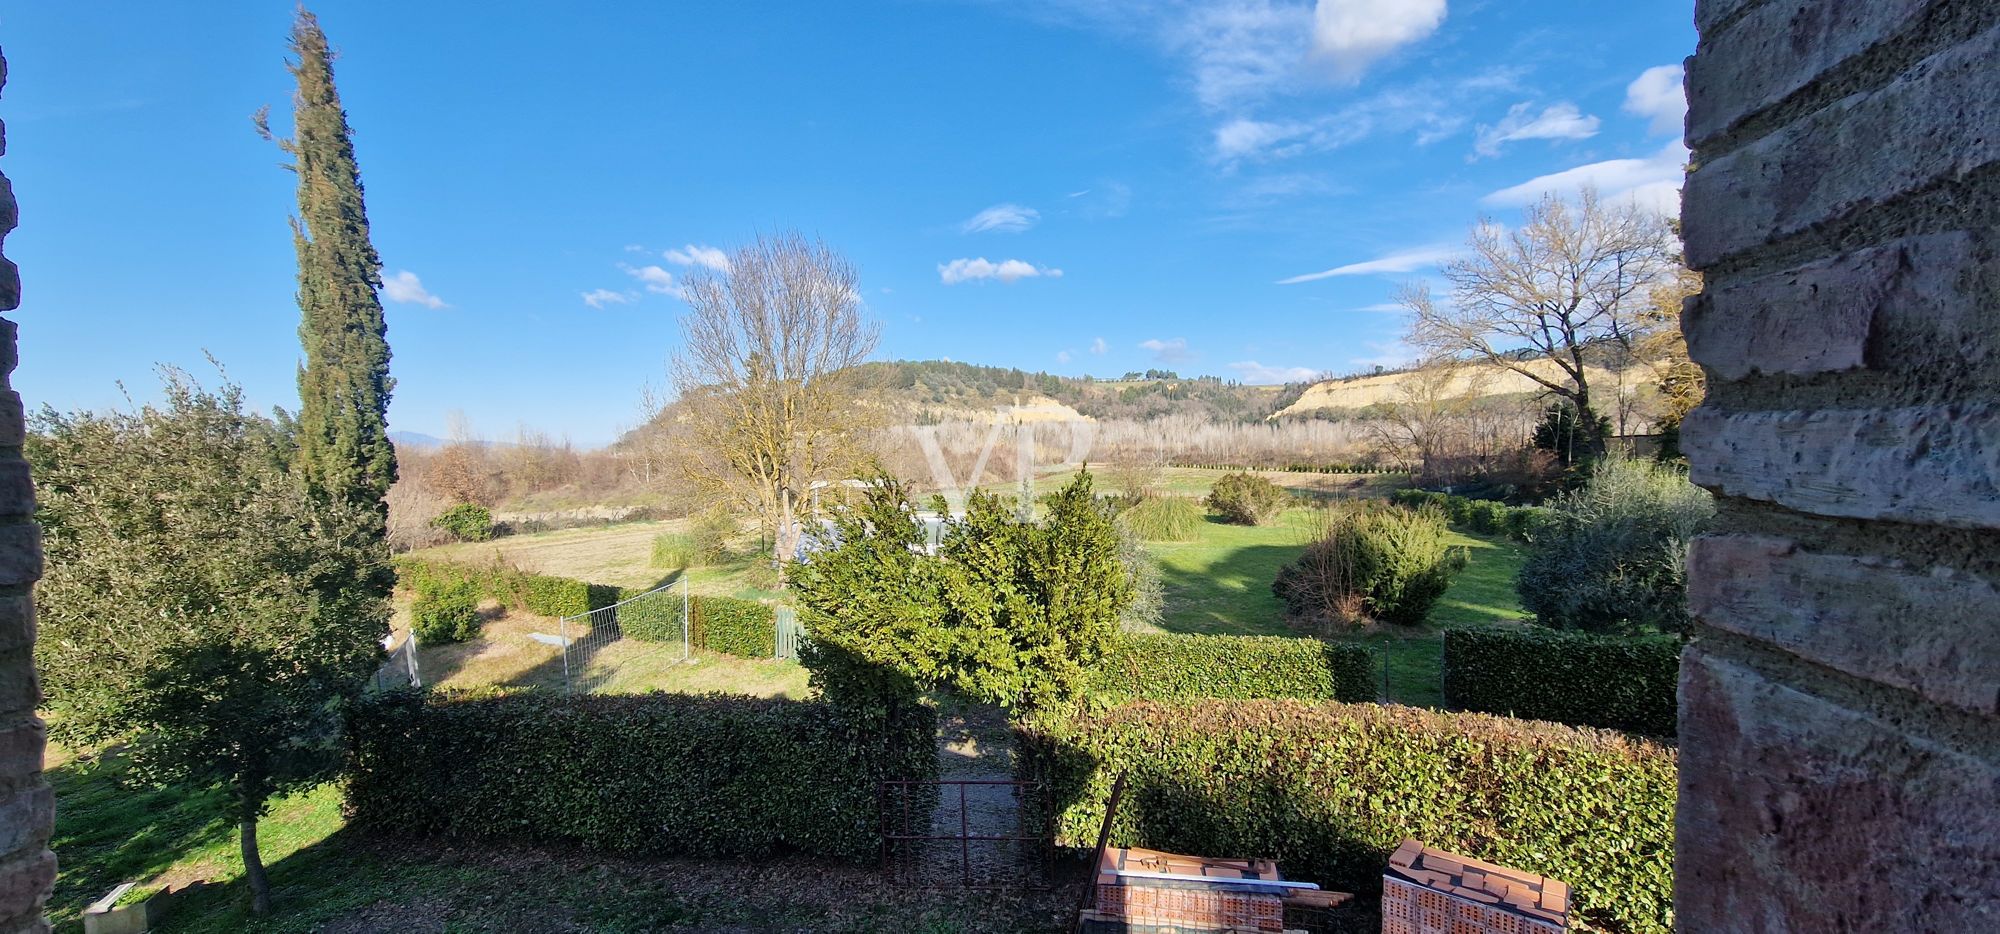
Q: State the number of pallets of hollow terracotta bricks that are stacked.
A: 2